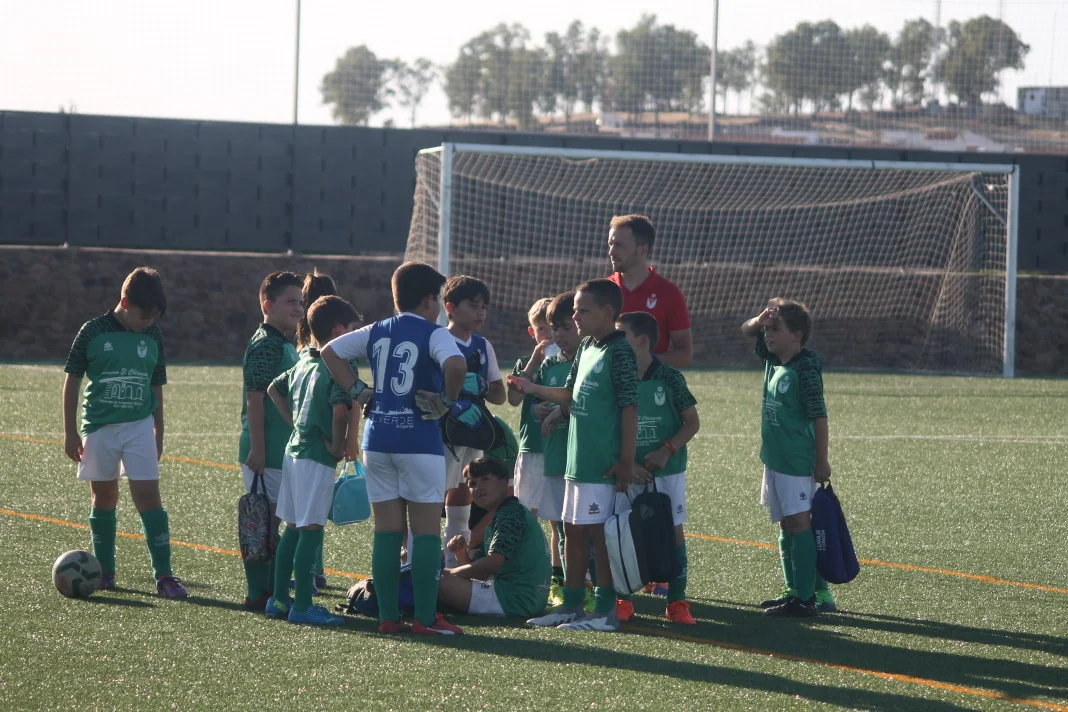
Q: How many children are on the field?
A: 12